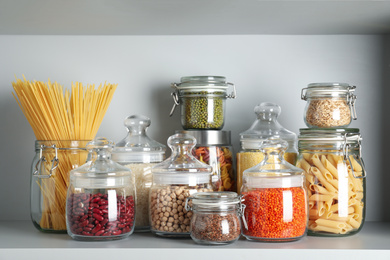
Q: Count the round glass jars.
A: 11